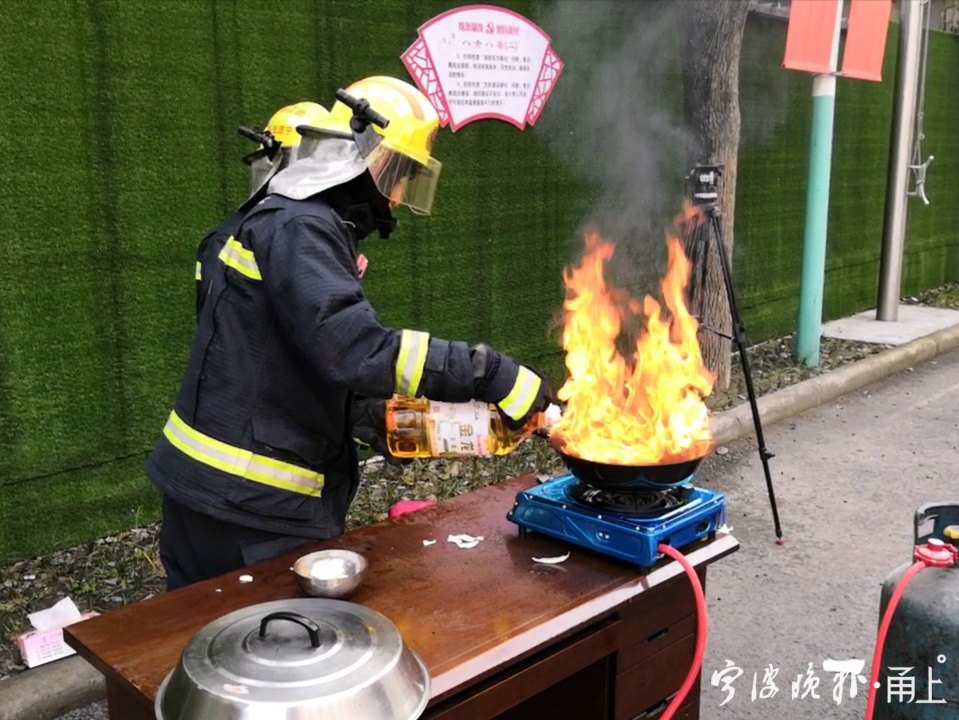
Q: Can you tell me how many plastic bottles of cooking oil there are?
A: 1